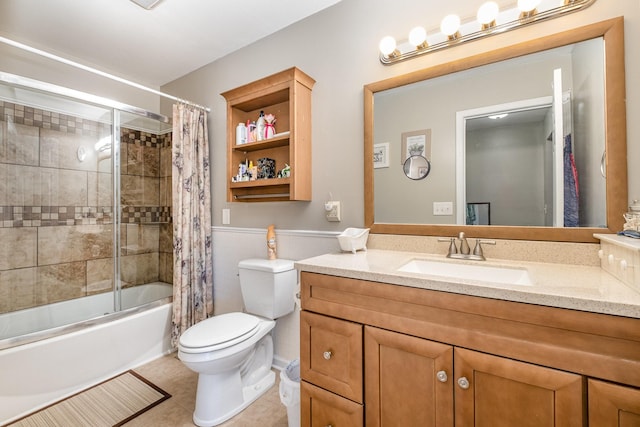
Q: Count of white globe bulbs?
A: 5